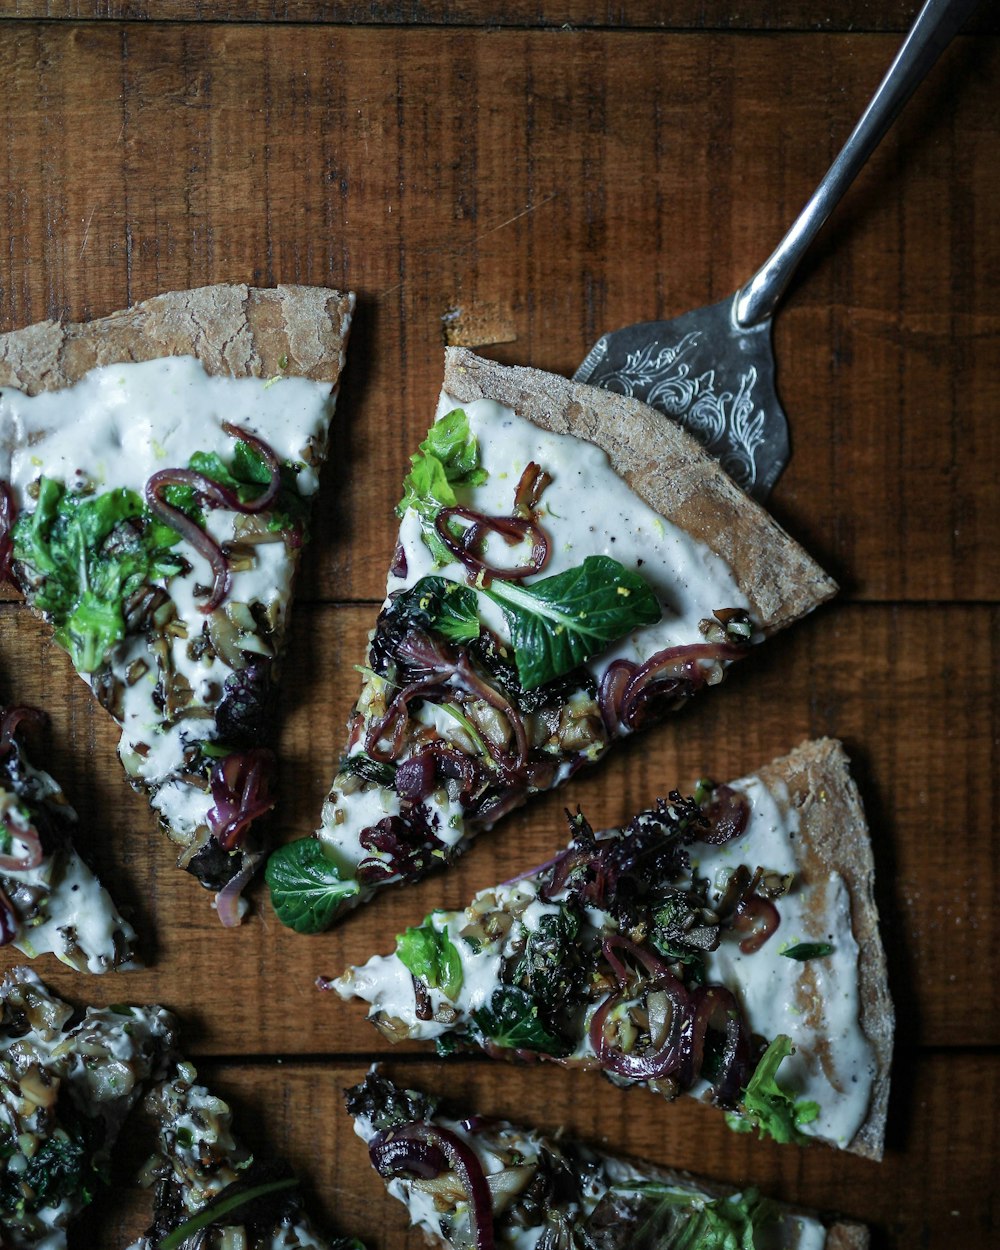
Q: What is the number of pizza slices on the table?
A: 7